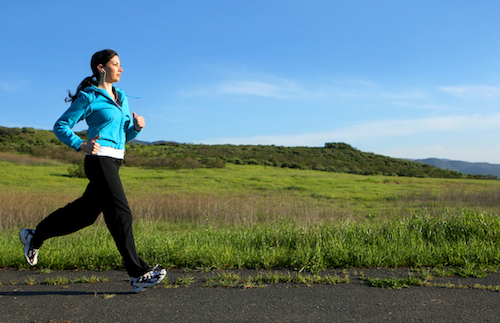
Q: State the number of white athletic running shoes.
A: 2